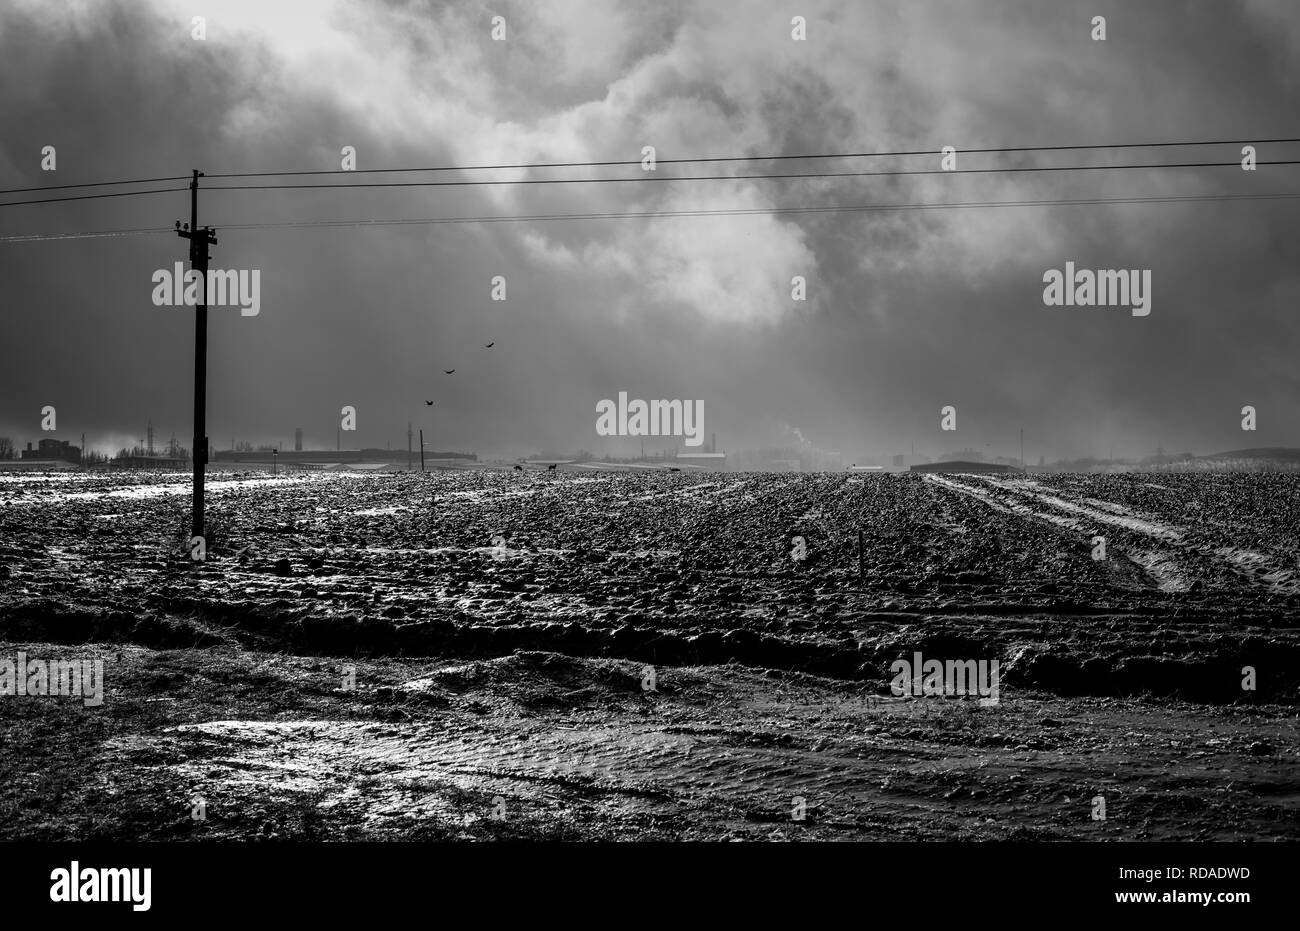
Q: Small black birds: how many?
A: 3